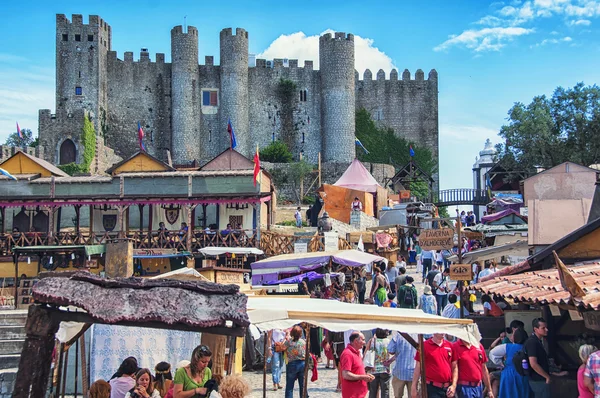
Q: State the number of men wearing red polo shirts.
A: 3